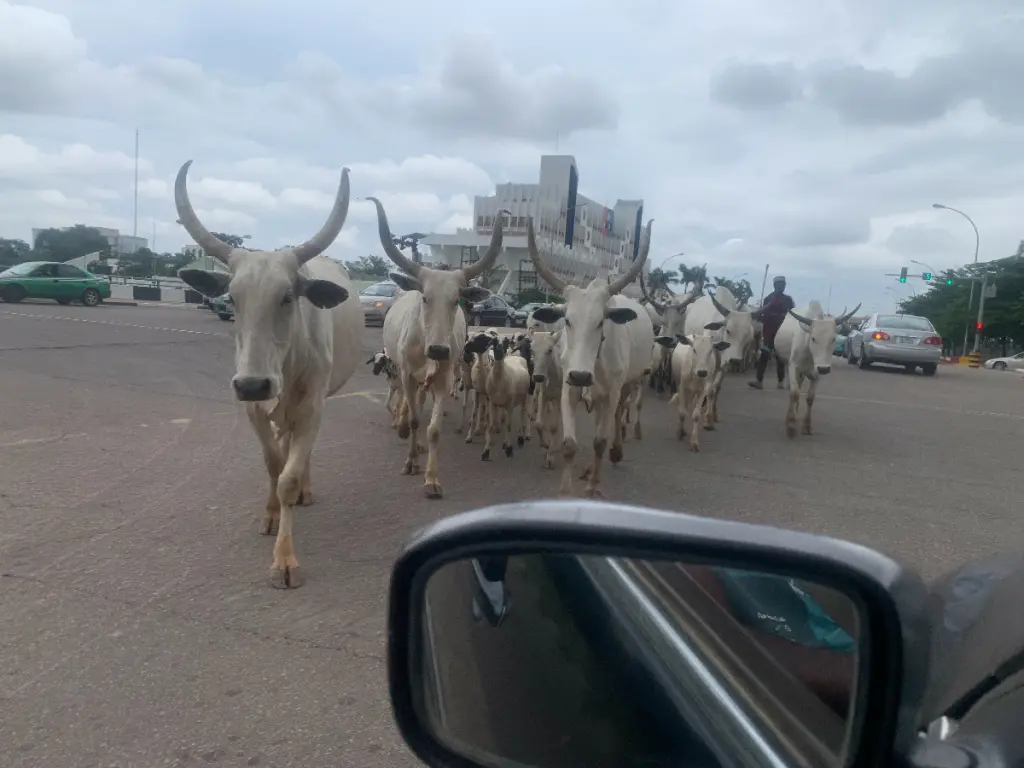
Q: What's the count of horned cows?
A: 6